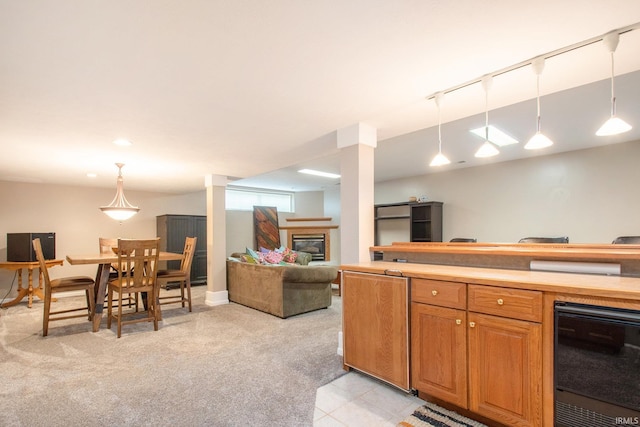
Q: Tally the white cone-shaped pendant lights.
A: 4